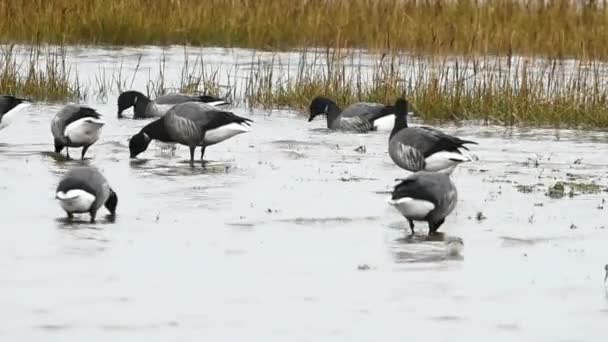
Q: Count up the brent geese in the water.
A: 8